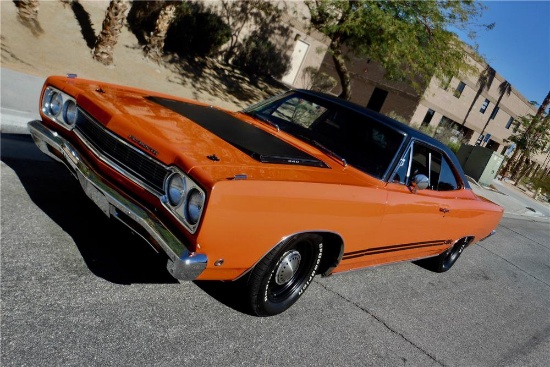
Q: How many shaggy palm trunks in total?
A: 3